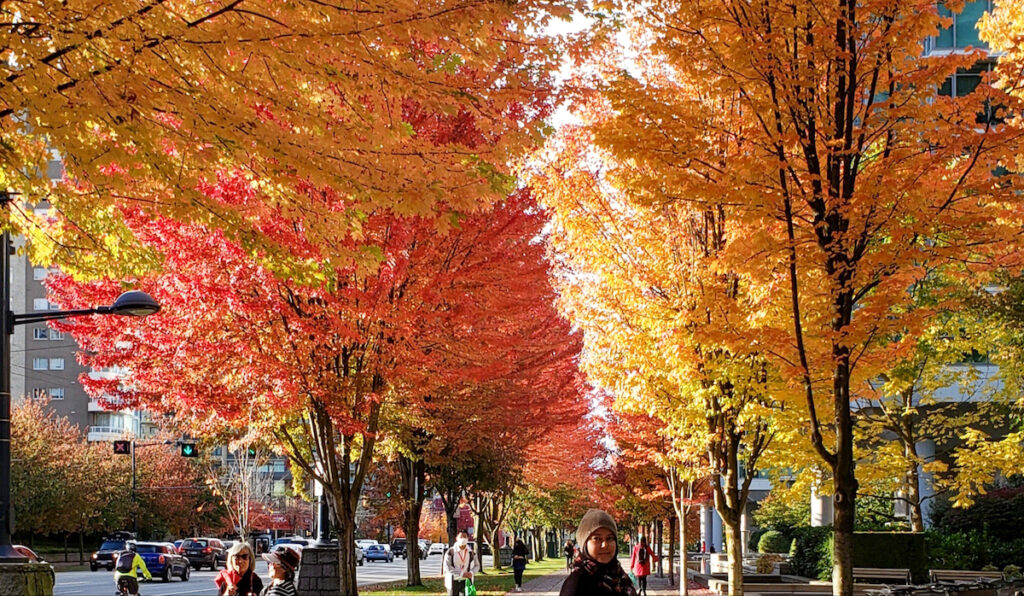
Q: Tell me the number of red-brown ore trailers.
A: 0